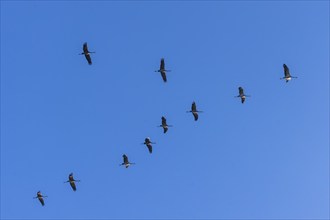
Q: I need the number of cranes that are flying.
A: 10